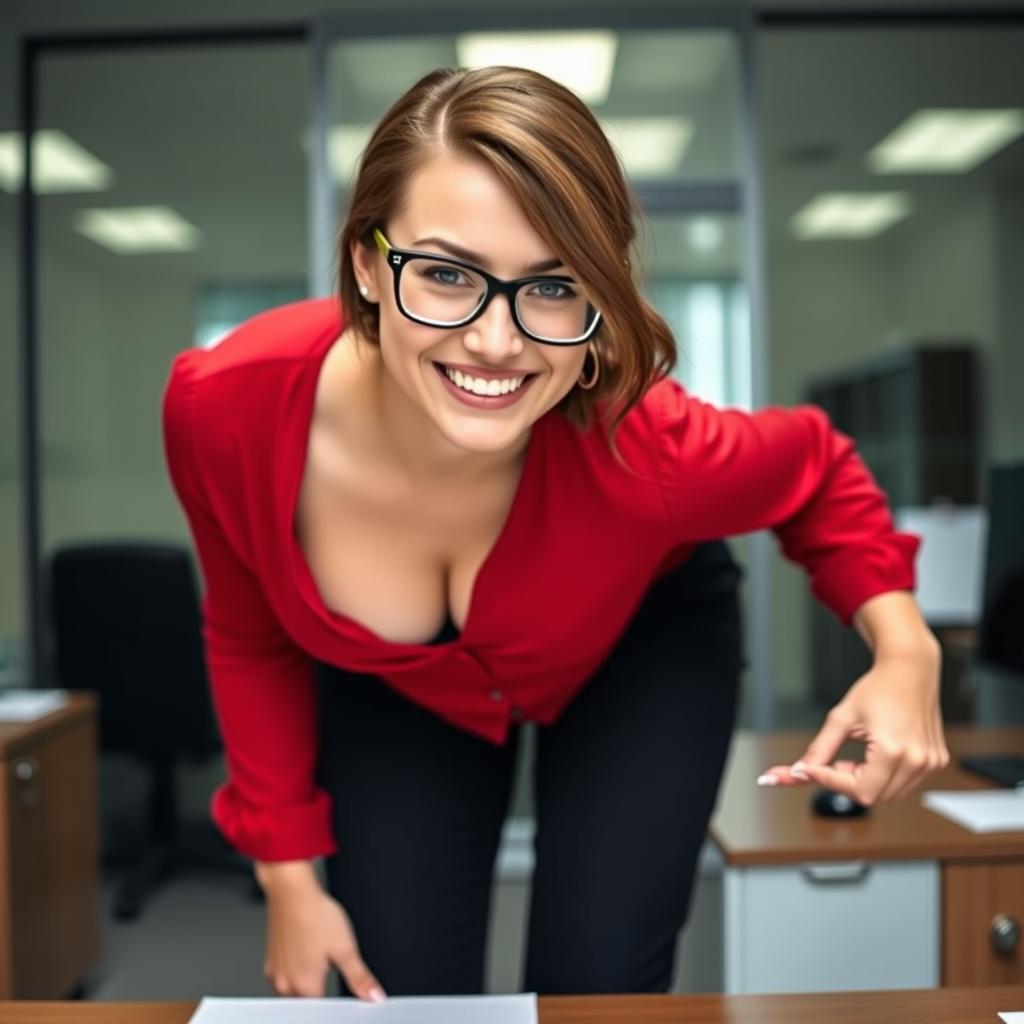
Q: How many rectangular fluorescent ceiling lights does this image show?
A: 7